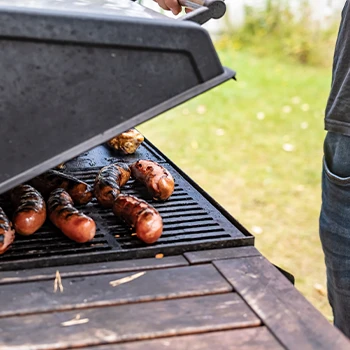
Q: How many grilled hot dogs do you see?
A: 7